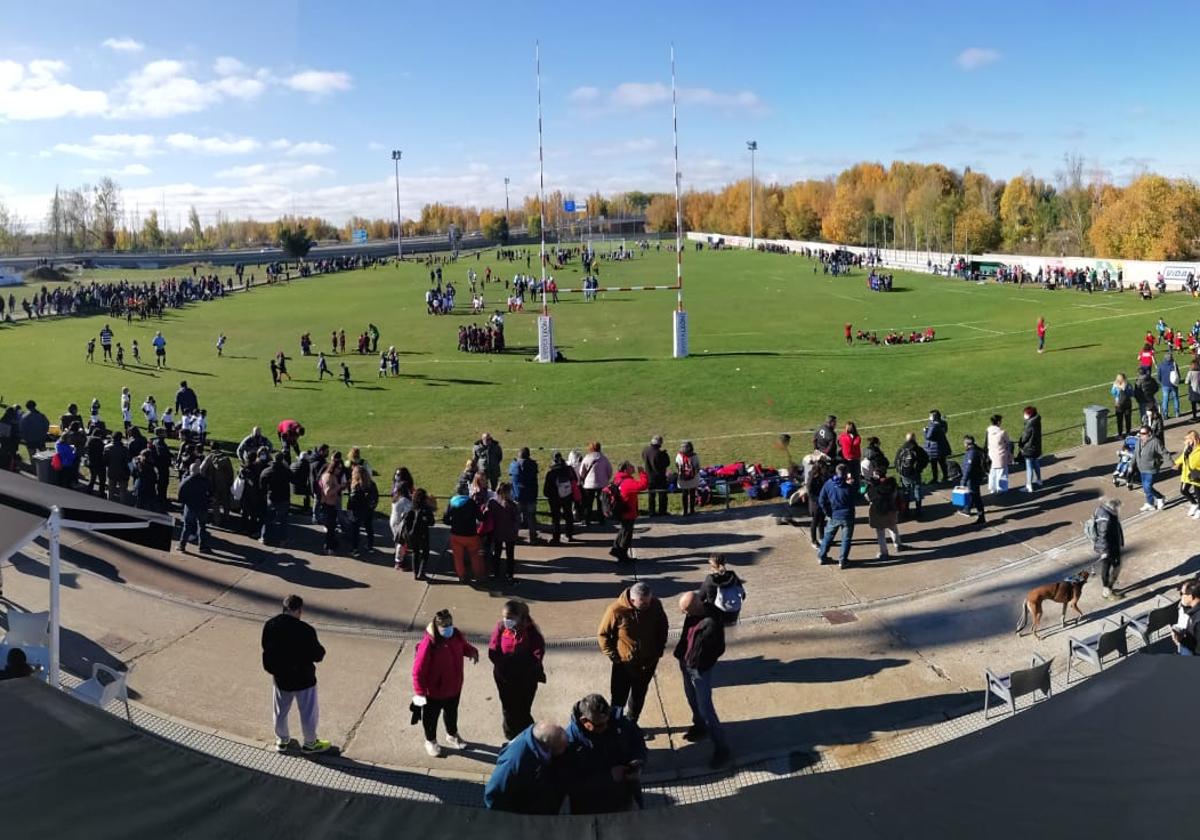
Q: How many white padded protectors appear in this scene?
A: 2